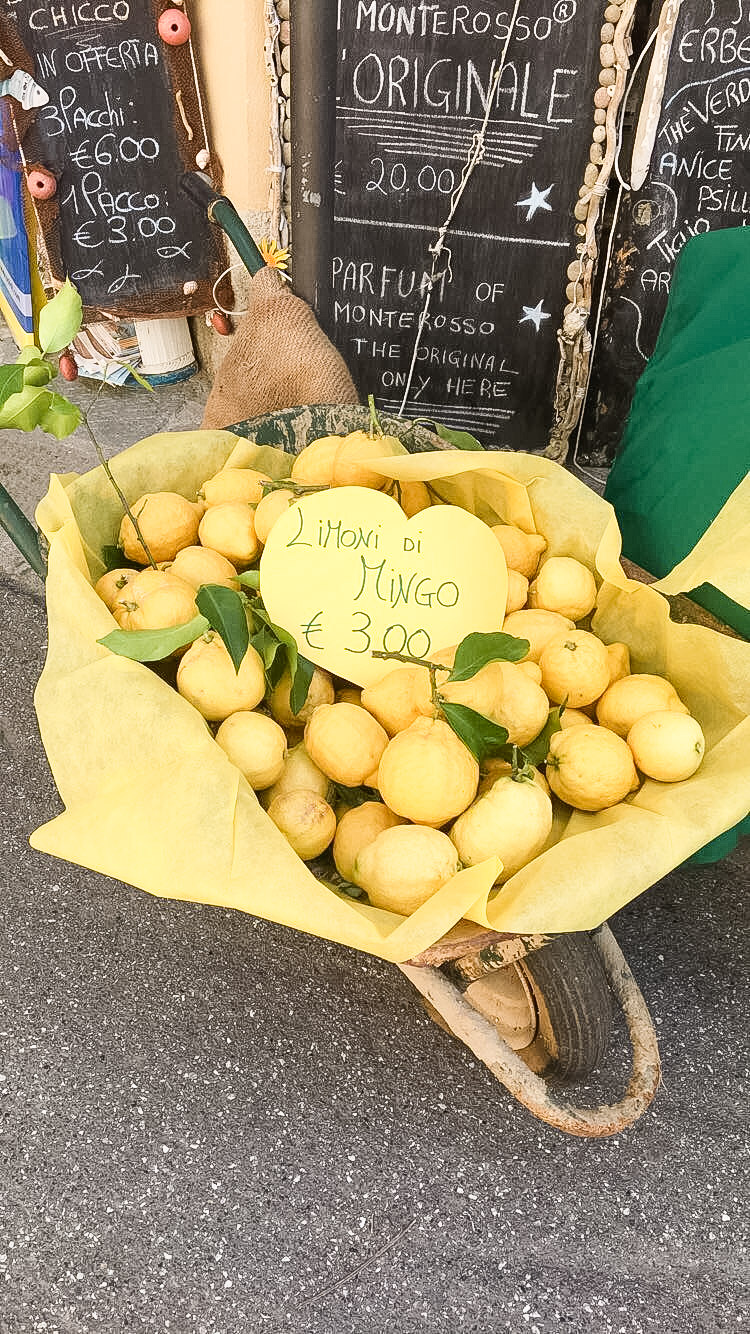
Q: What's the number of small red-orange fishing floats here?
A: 4